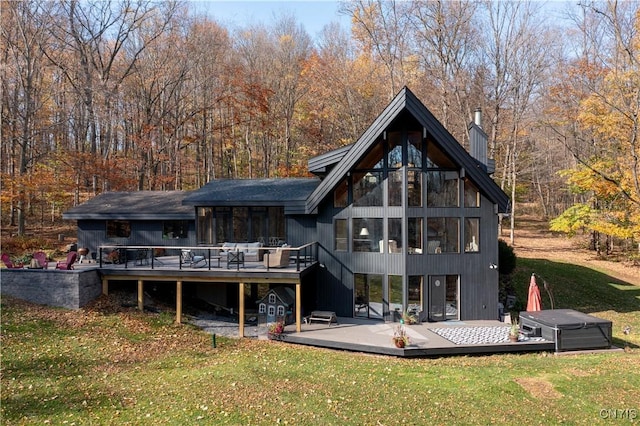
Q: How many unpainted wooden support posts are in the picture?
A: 5